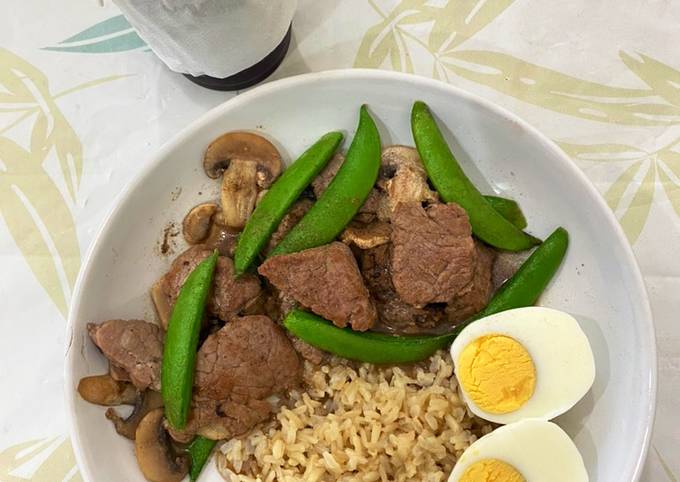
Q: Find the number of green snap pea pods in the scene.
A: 8